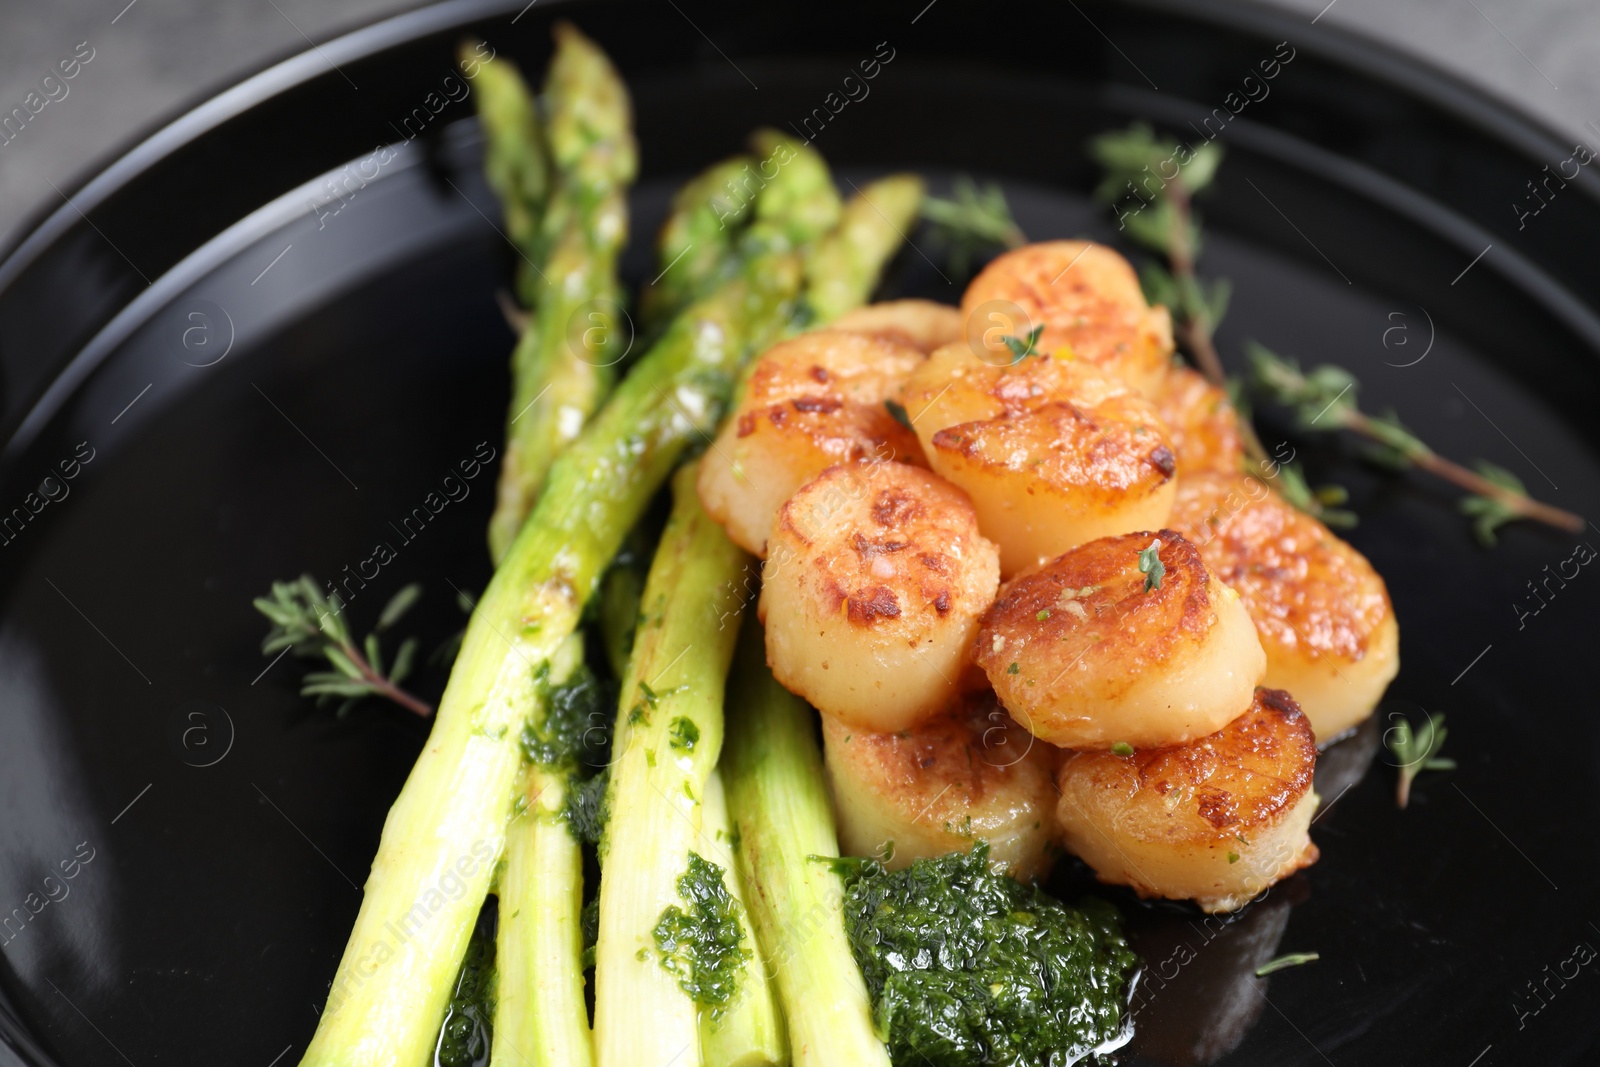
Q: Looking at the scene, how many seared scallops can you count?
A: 10